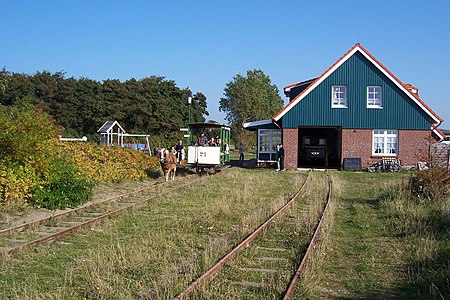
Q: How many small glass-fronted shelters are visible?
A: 1